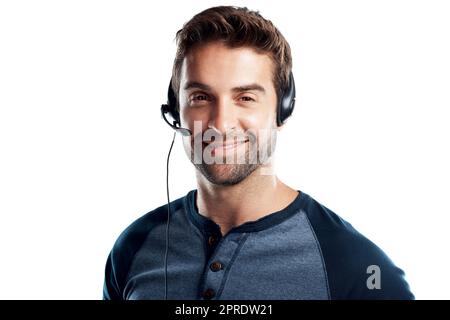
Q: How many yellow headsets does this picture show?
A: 0